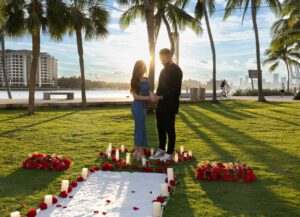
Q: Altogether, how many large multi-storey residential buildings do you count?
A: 1